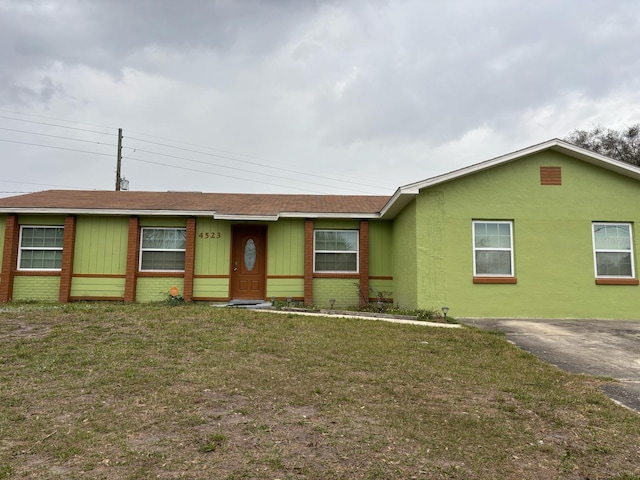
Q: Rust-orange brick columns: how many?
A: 6